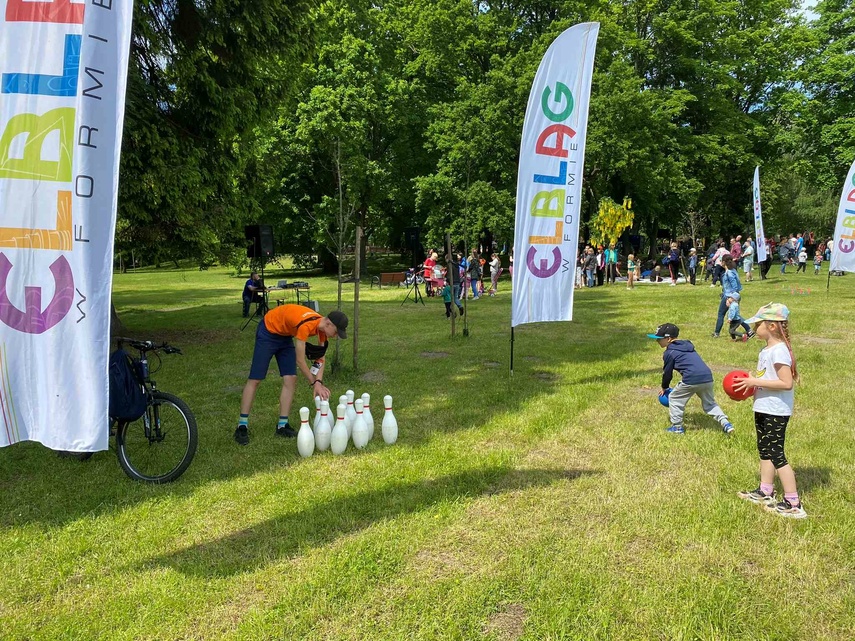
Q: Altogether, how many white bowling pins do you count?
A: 10